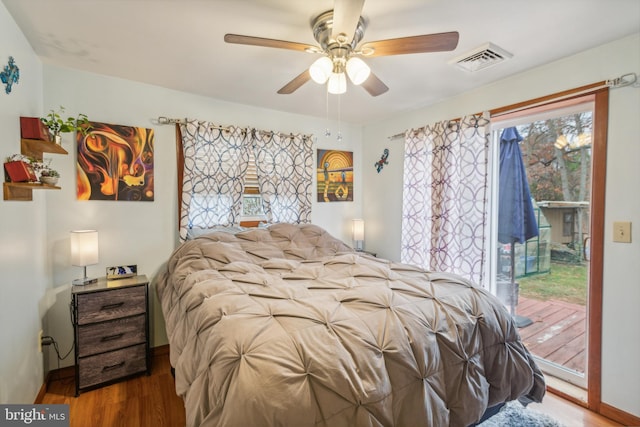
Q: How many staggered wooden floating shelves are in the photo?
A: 2